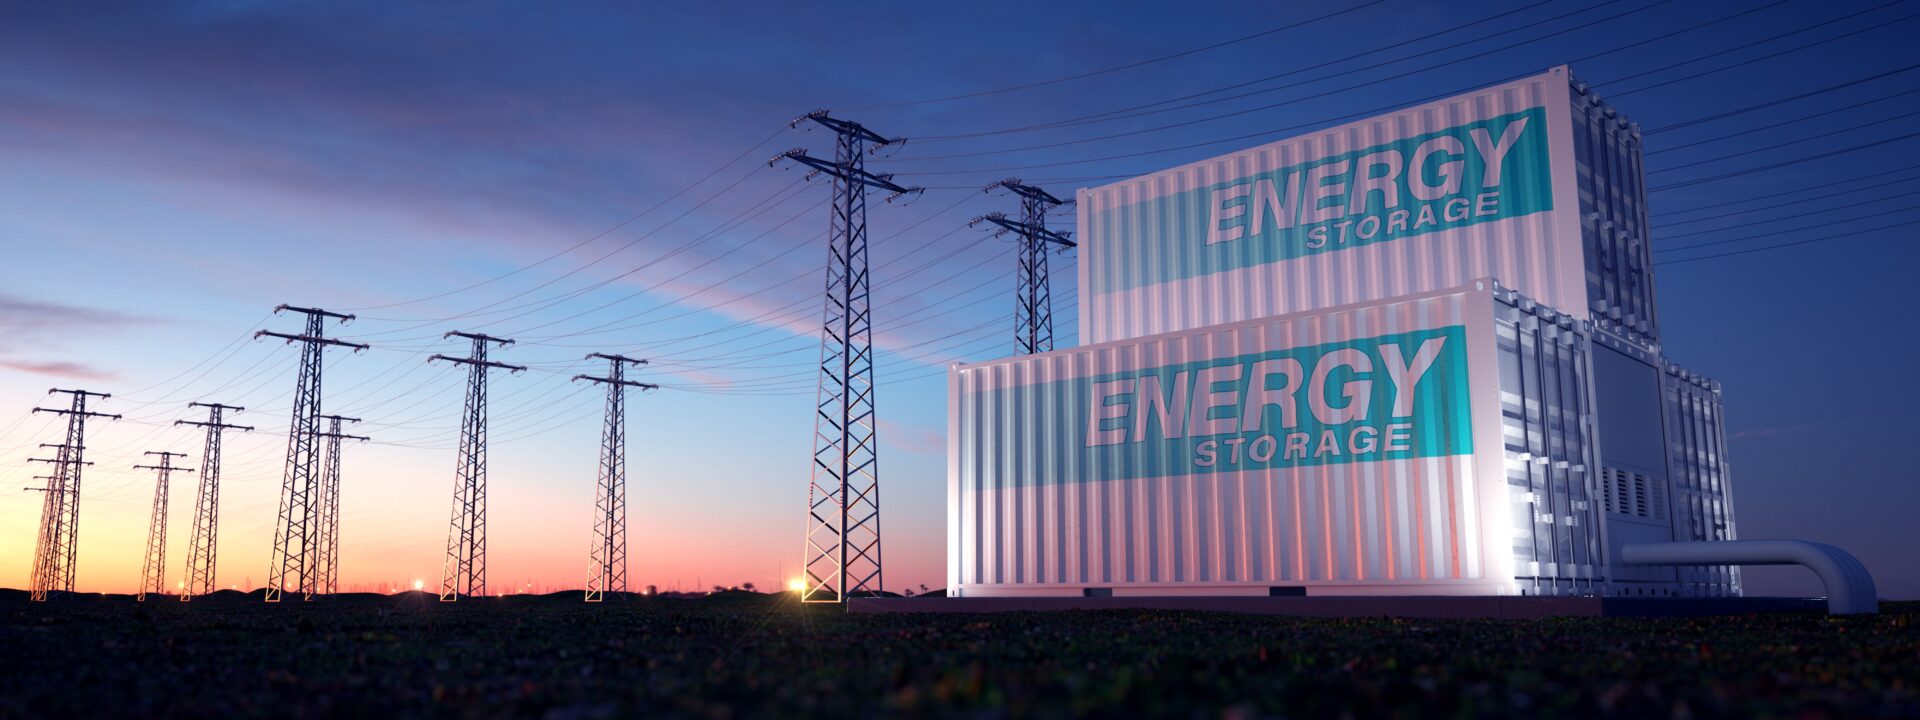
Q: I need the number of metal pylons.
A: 11